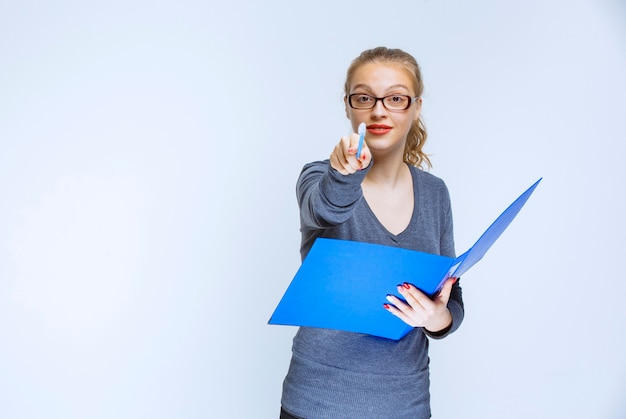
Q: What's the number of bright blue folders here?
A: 1